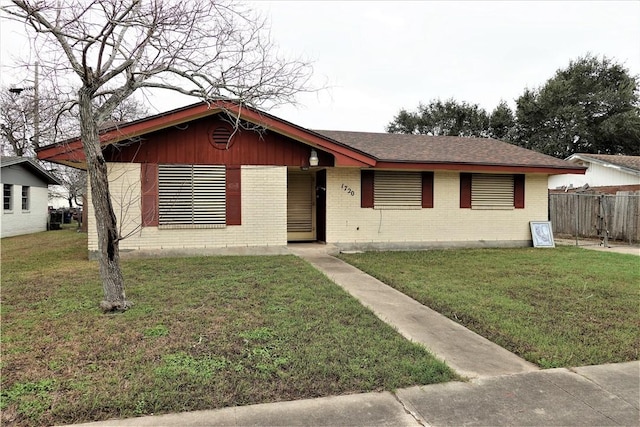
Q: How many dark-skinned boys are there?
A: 0